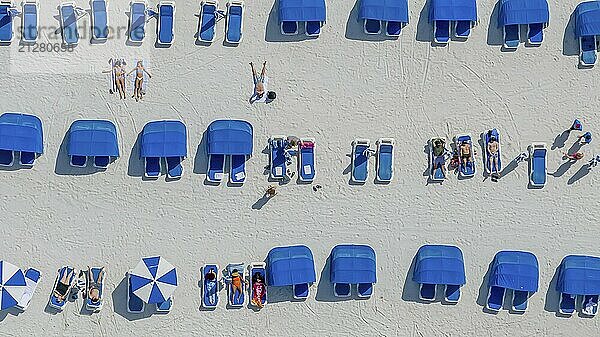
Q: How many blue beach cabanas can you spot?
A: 14